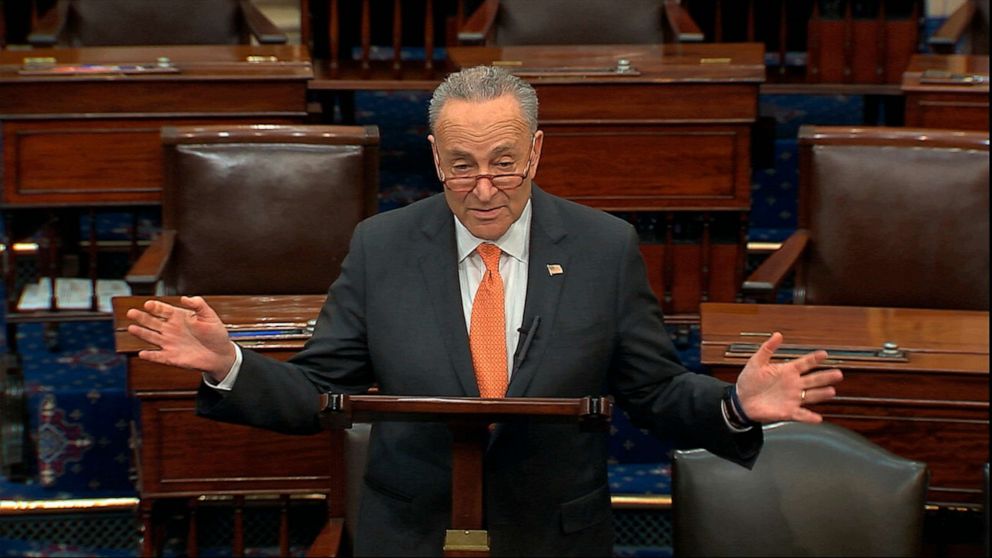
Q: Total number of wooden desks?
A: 5